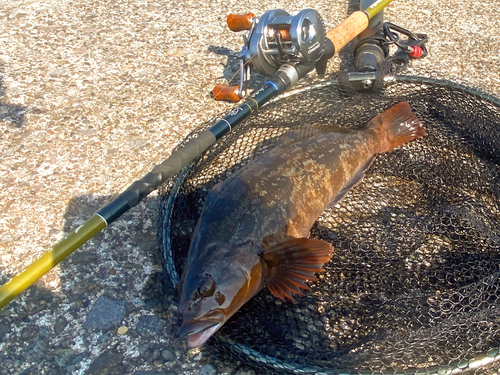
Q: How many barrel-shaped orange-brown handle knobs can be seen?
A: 2